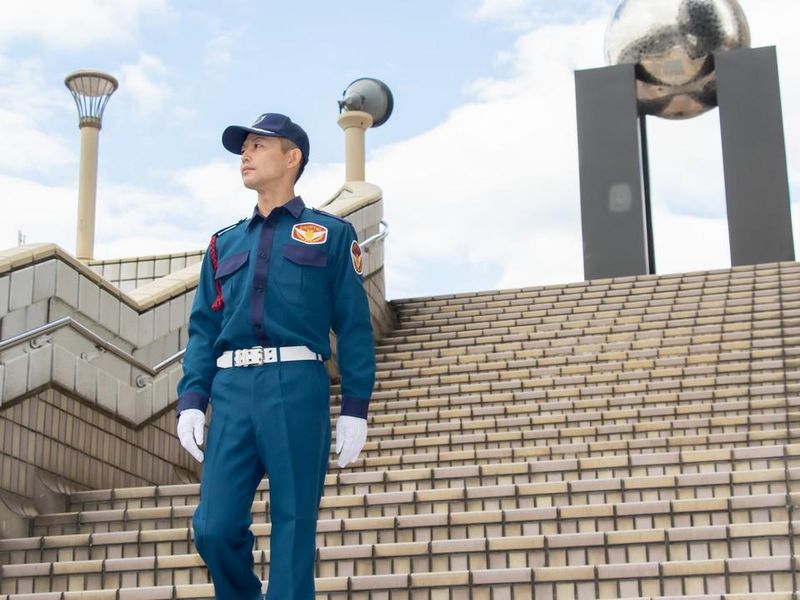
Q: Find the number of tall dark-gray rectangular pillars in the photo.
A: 2